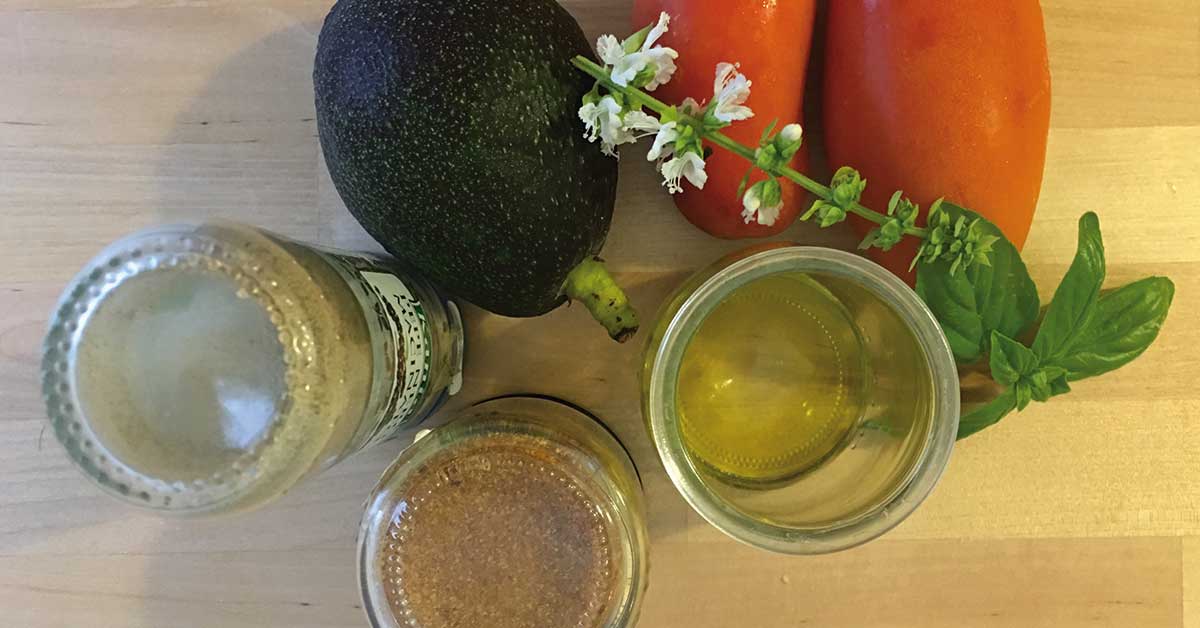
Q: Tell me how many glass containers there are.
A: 3